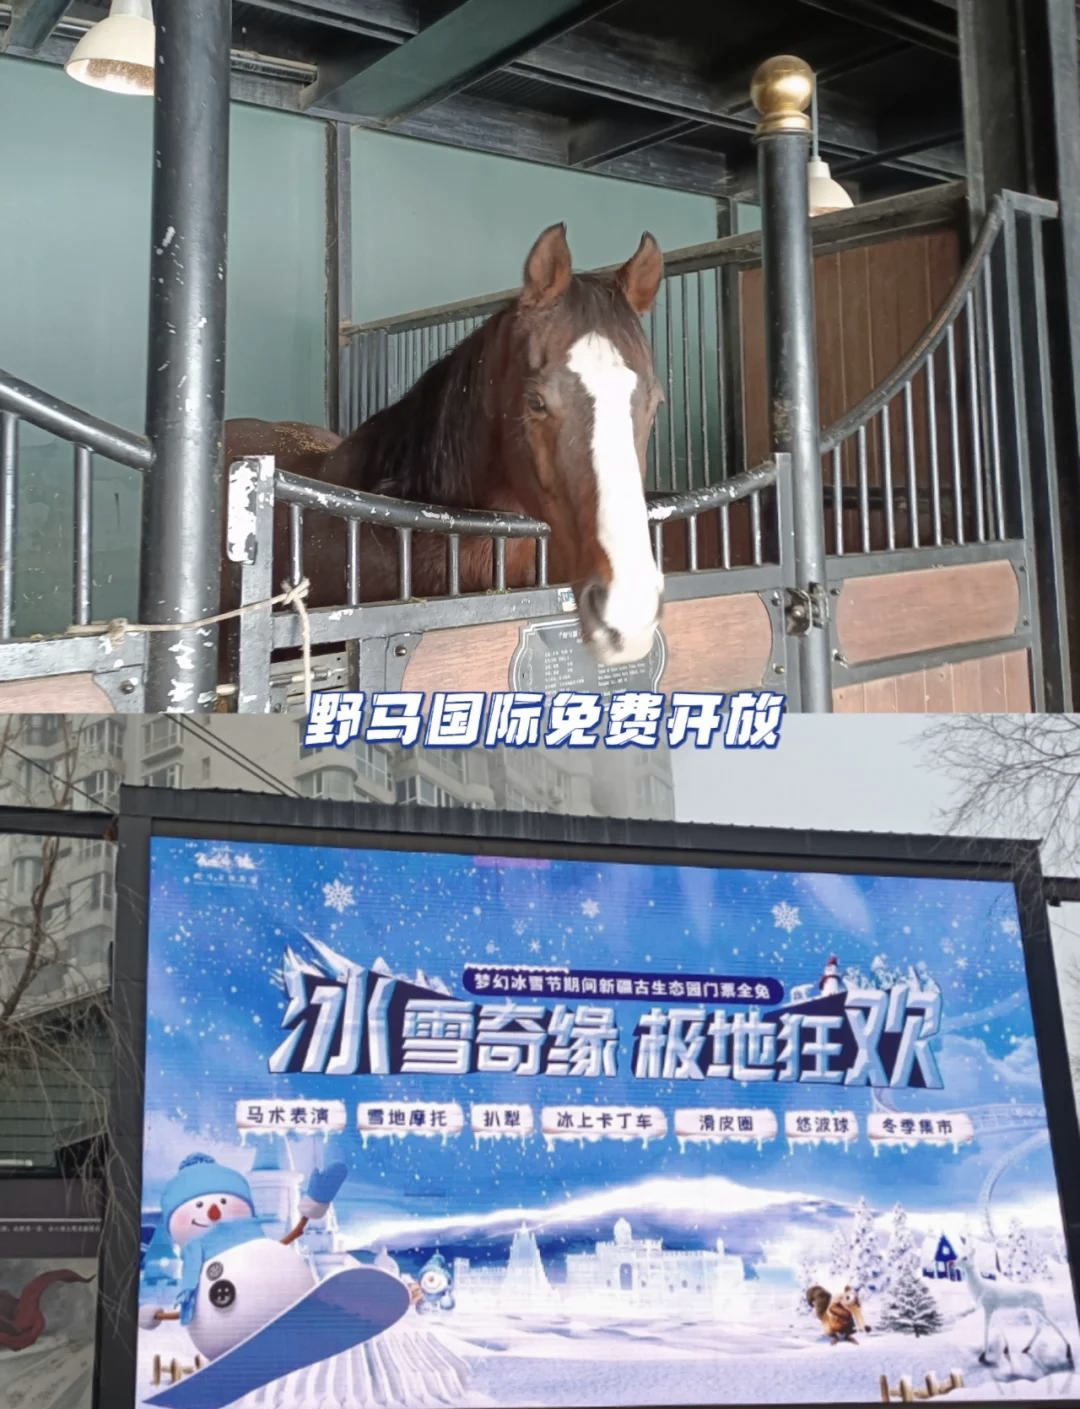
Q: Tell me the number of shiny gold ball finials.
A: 1